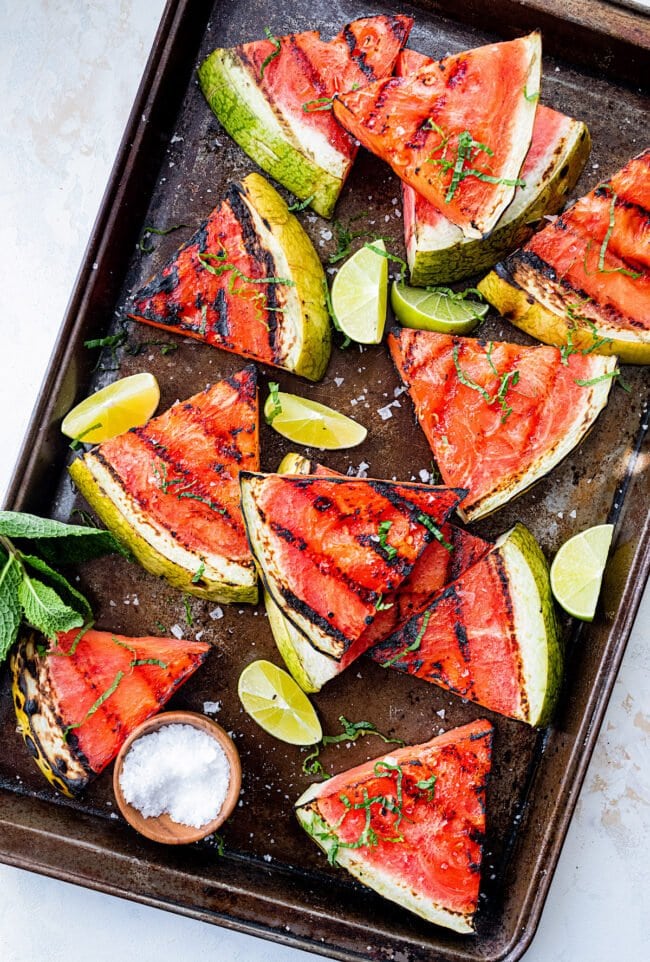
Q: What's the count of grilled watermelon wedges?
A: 12